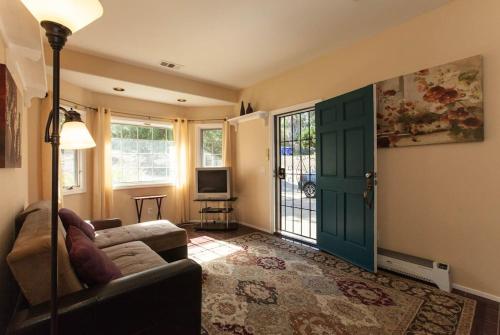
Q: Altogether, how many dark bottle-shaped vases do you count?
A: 2